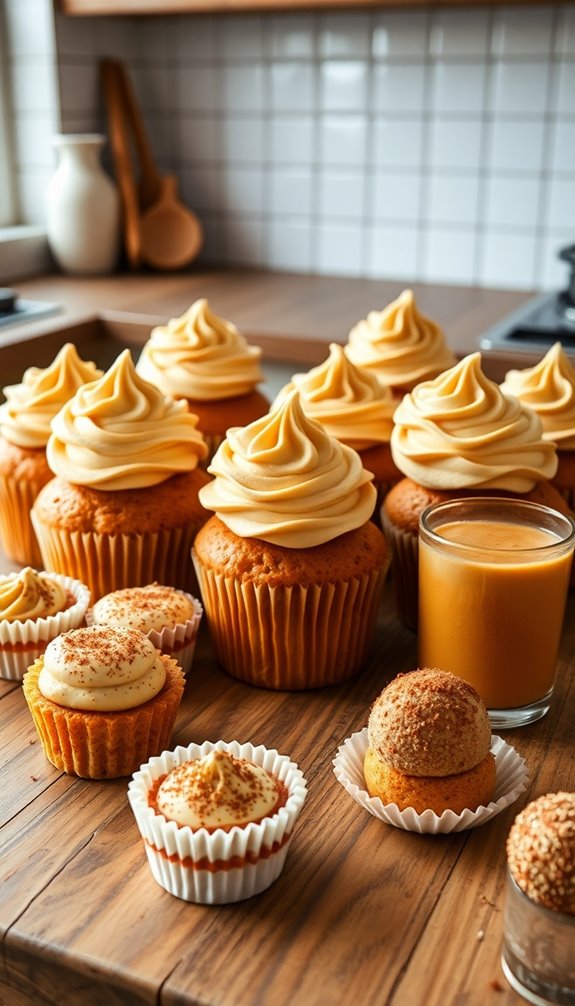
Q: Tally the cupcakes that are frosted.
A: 12